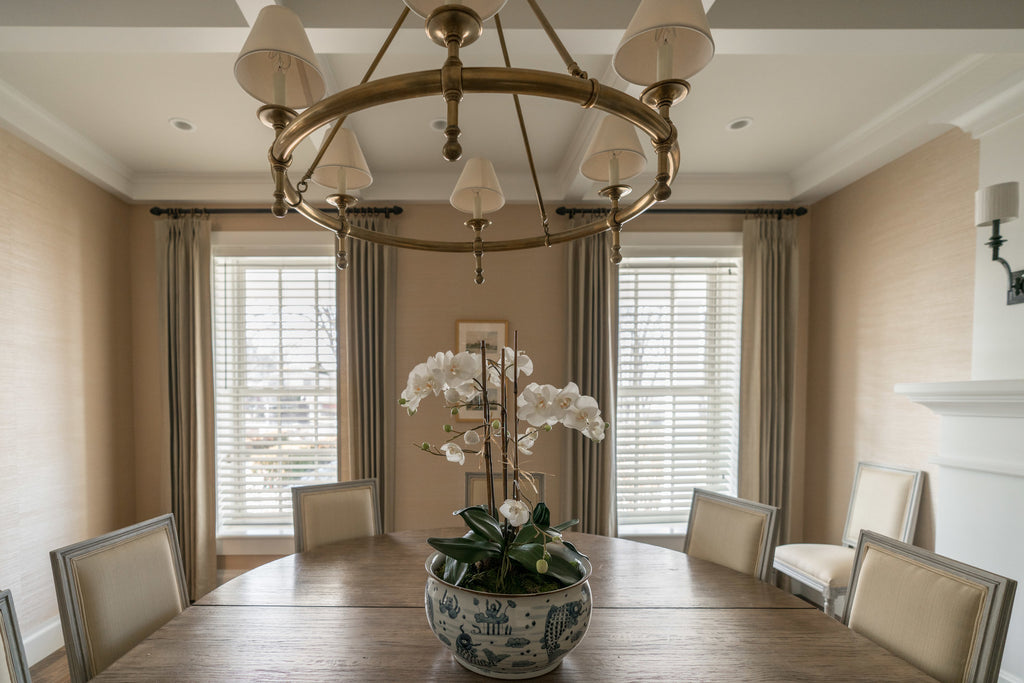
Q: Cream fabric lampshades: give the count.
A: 7